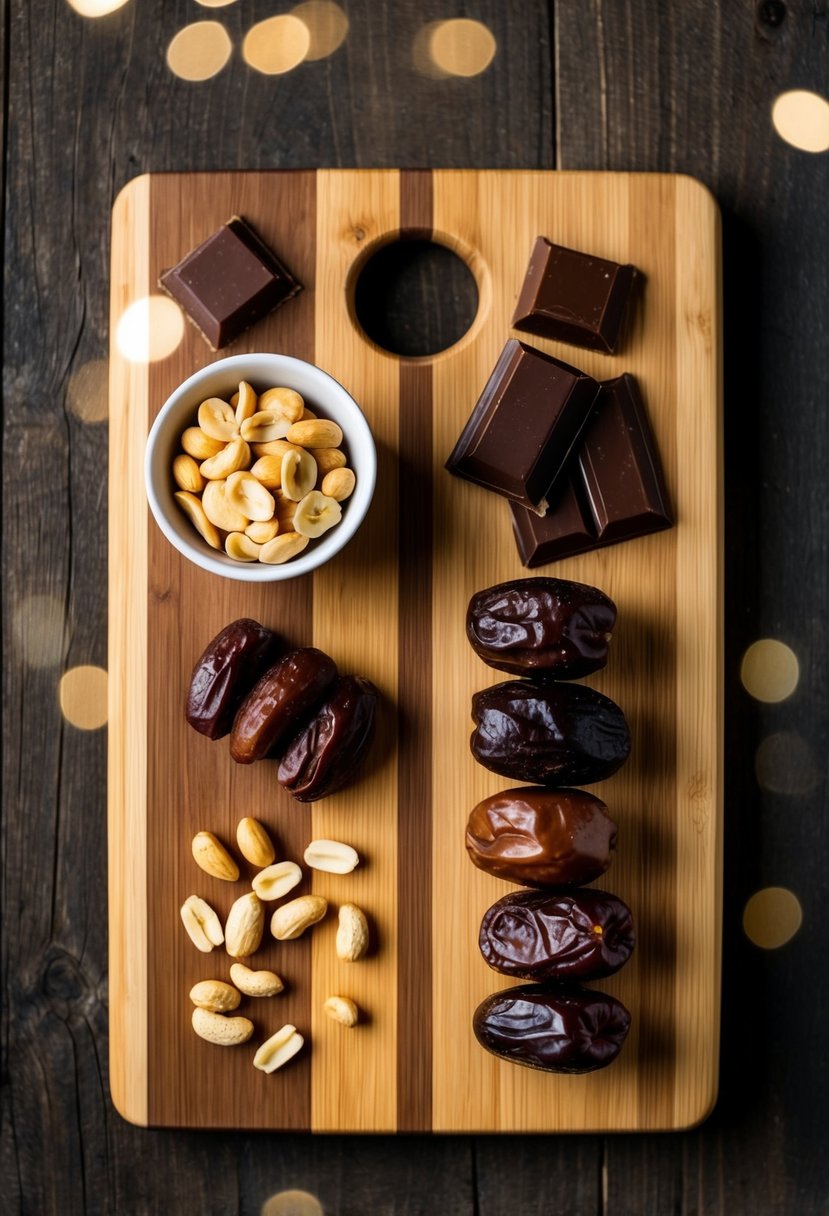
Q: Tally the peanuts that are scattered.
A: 13